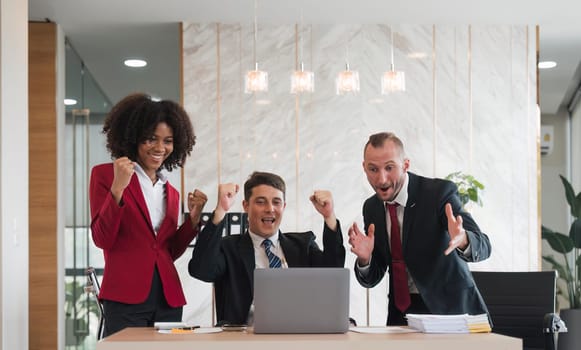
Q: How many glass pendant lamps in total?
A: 4